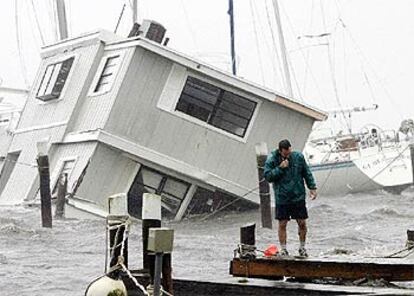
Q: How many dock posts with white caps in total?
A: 4